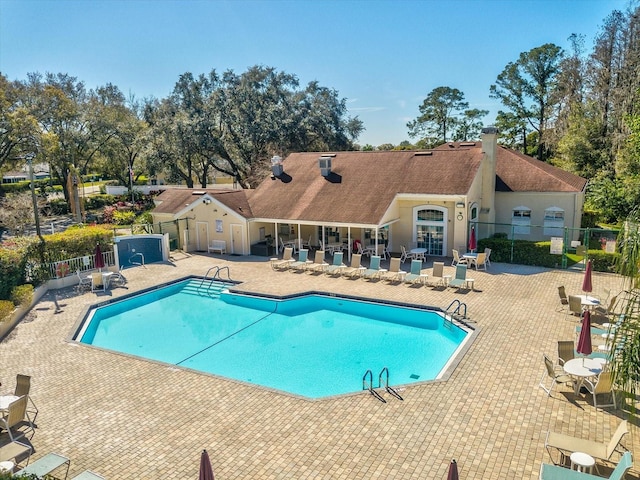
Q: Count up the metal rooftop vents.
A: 2